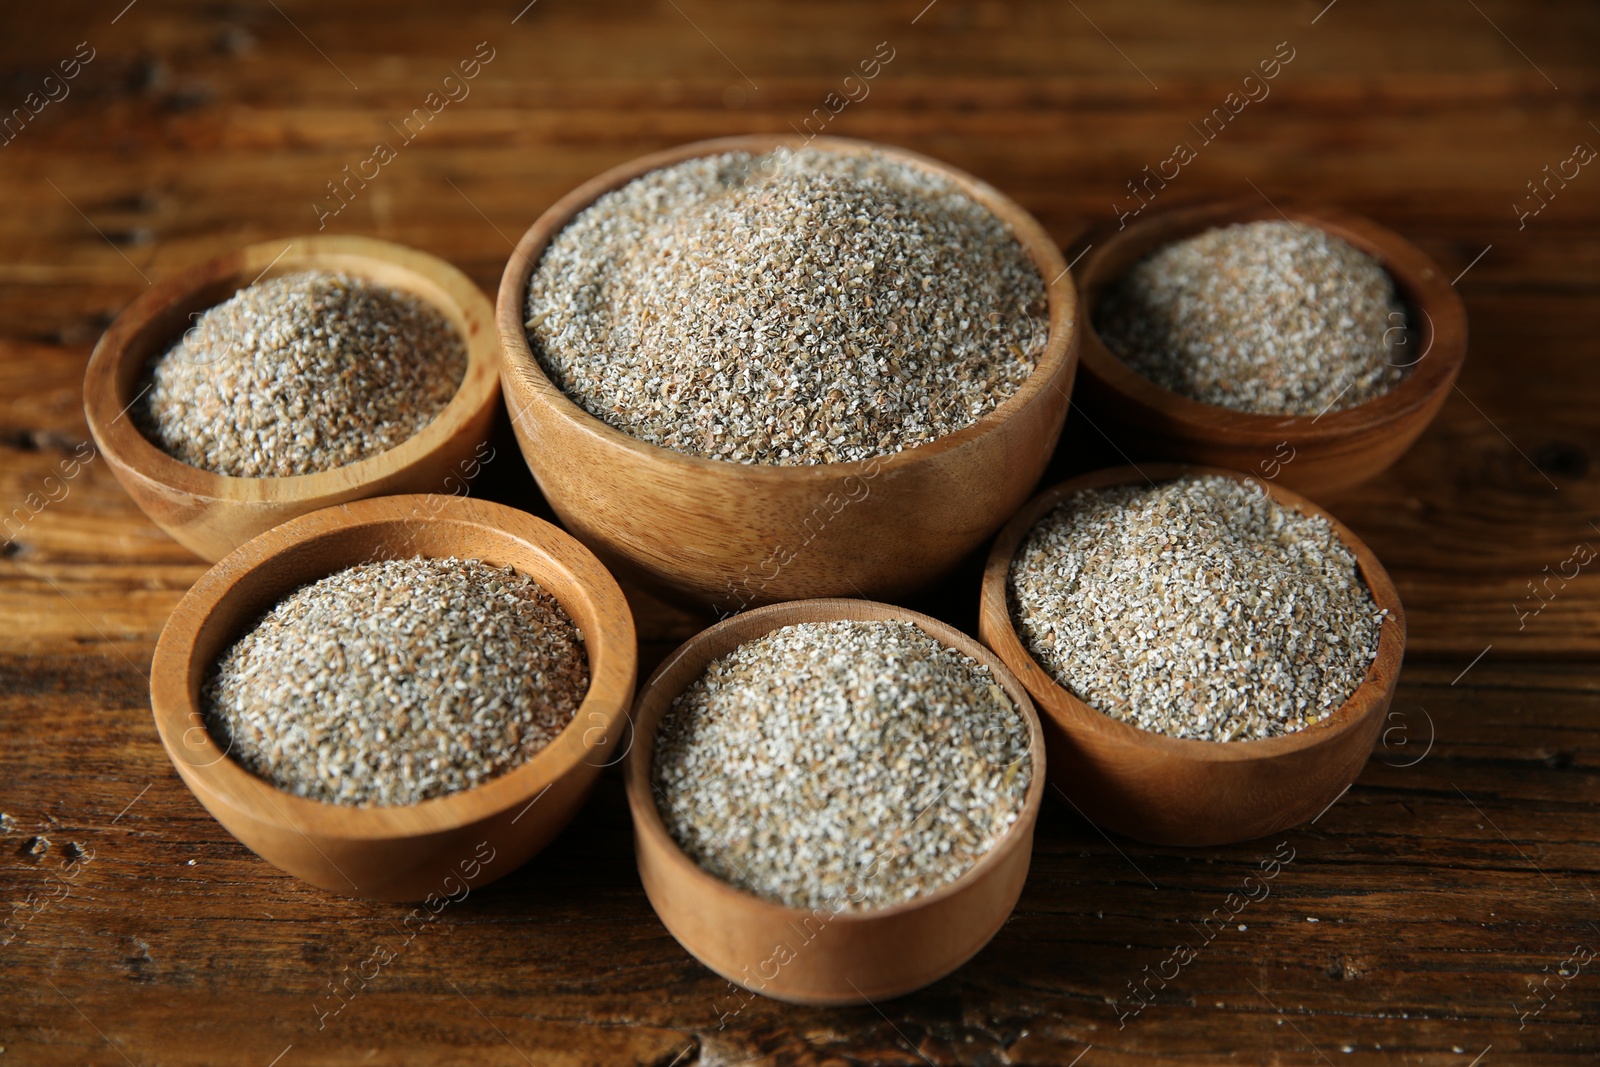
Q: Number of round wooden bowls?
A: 6